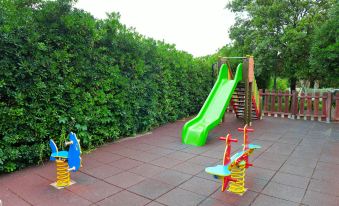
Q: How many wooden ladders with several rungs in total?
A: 1